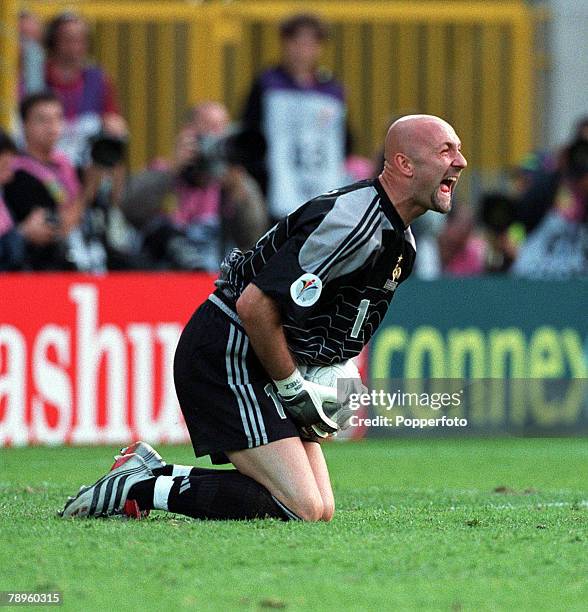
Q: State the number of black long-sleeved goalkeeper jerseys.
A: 0